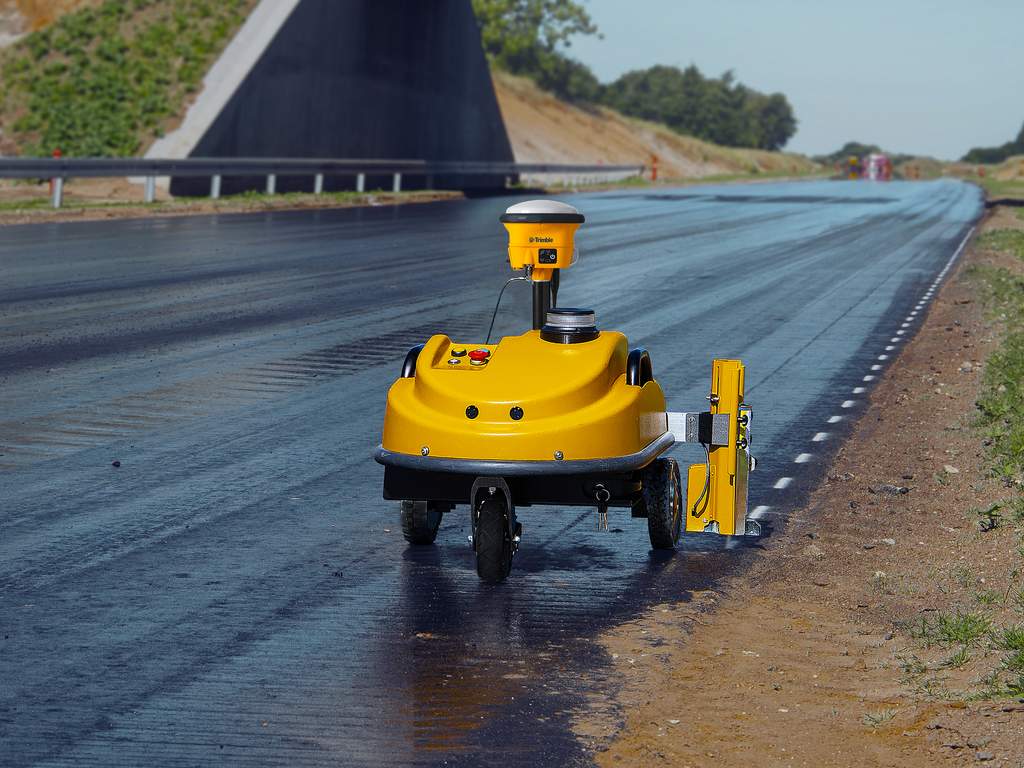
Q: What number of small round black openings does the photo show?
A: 2